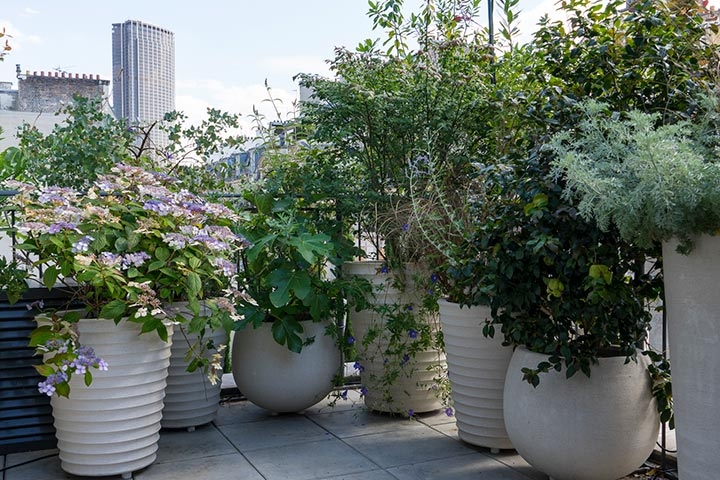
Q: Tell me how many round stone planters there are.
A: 2